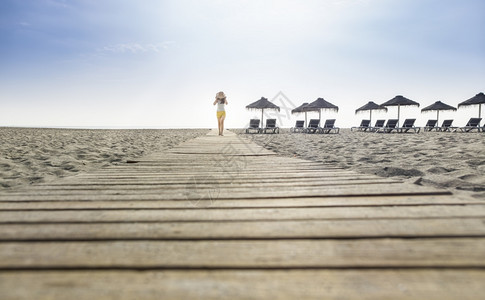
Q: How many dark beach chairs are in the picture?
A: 12